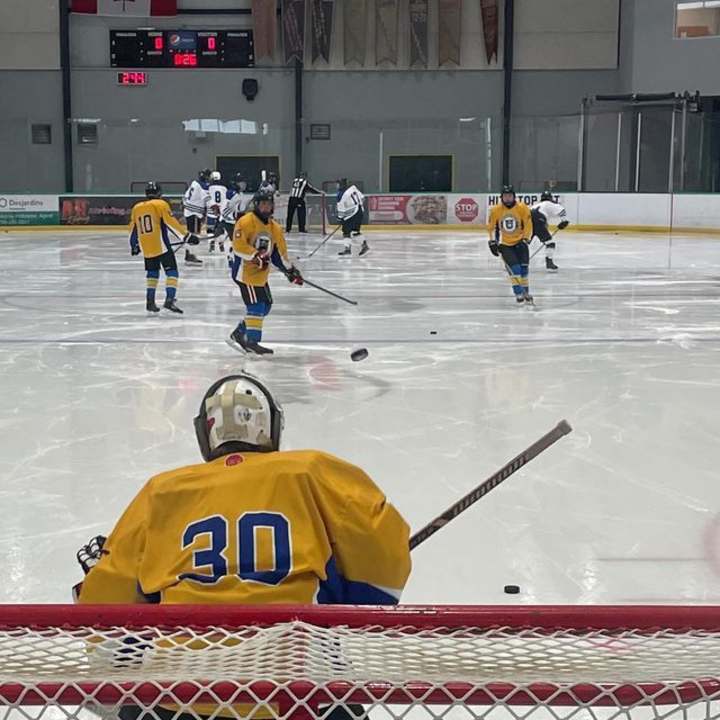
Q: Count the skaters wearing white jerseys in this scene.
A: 5